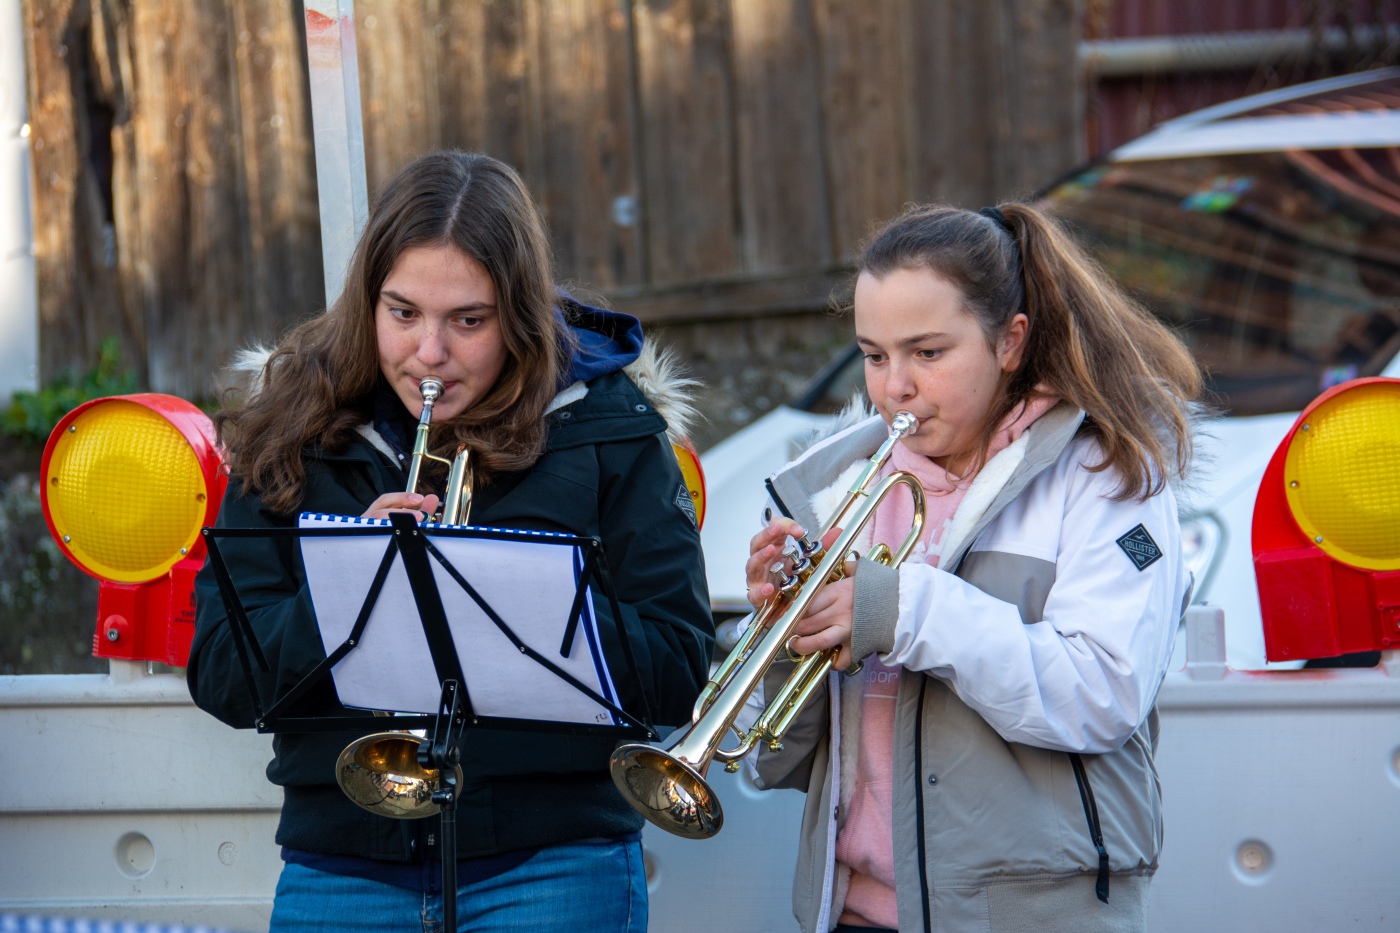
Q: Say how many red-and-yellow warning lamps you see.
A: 3